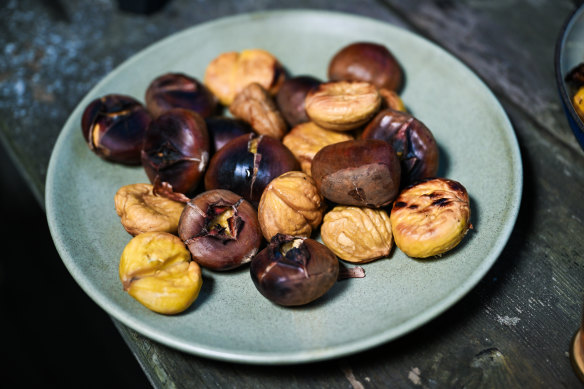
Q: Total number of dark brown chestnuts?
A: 11